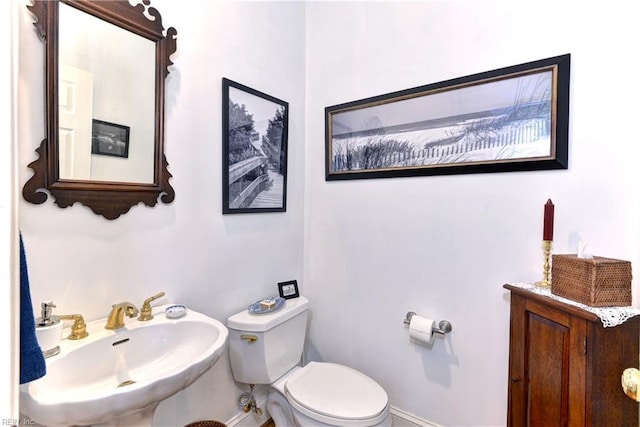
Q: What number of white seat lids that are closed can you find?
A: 1